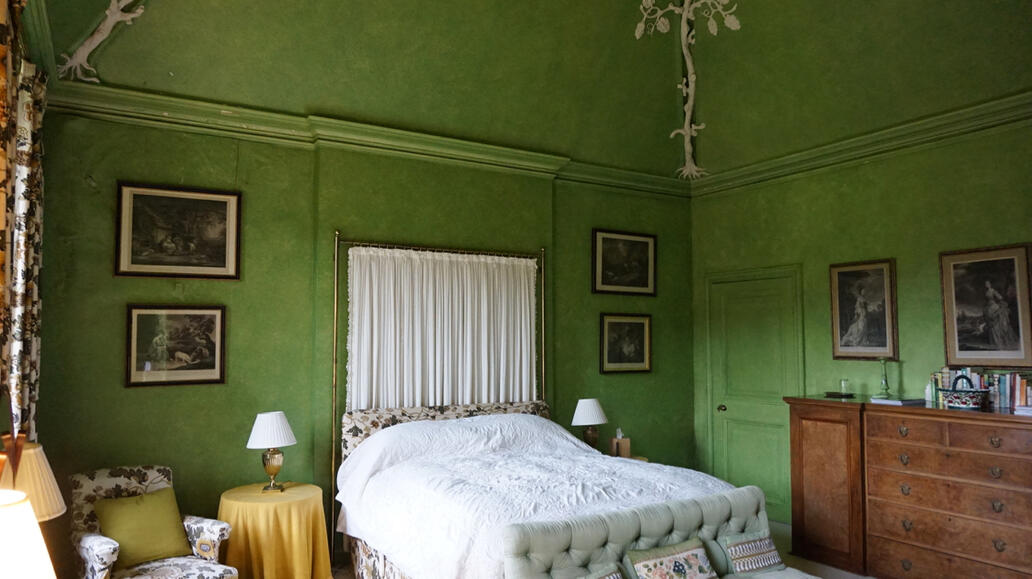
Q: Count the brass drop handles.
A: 9